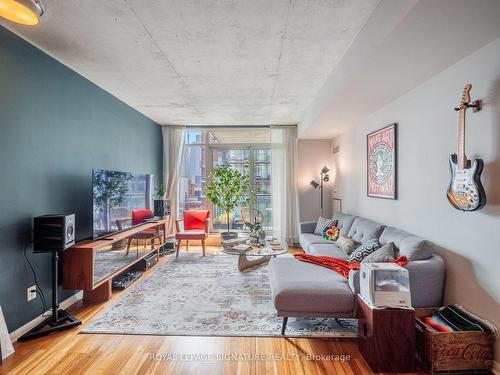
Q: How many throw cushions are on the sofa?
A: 5